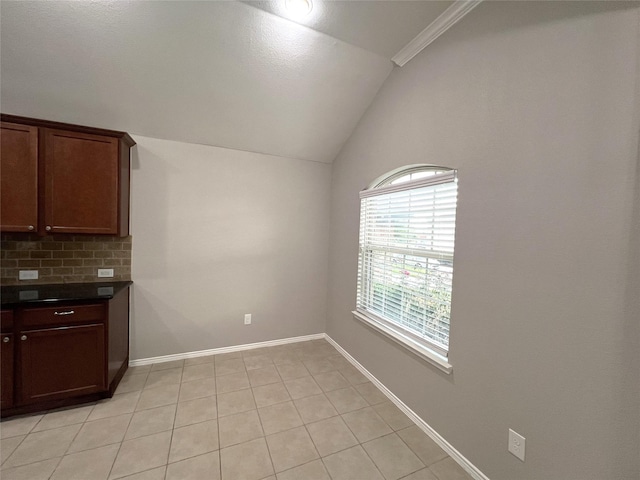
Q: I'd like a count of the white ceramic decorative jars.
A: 0